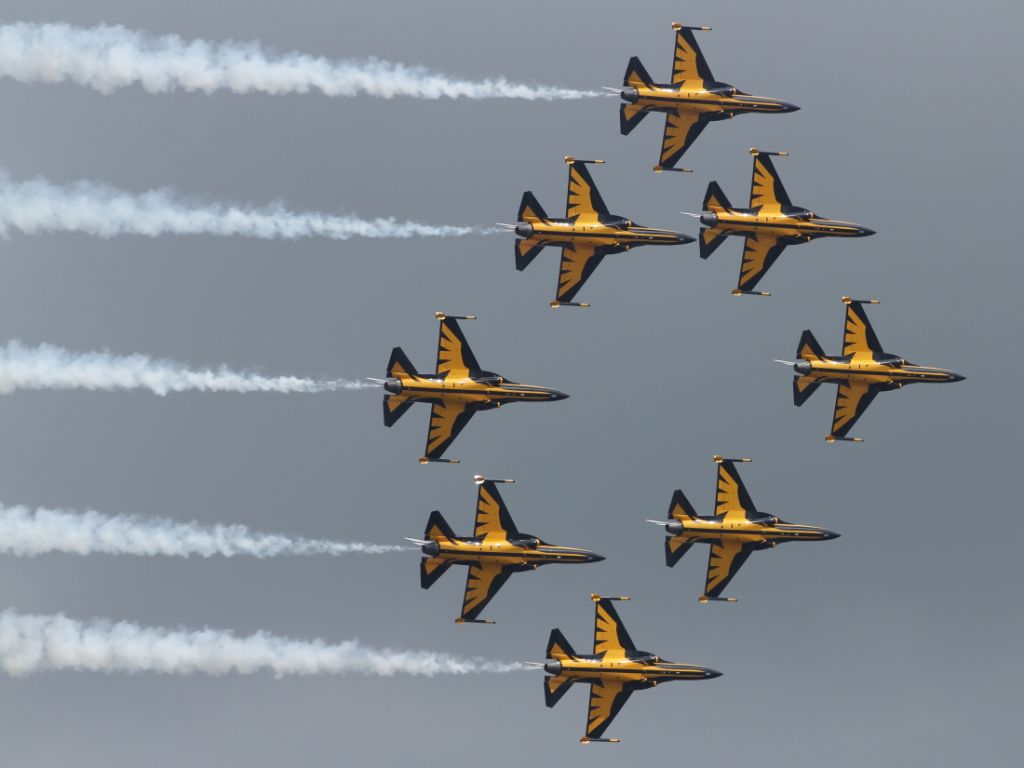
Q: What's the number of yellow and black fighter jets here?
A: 8